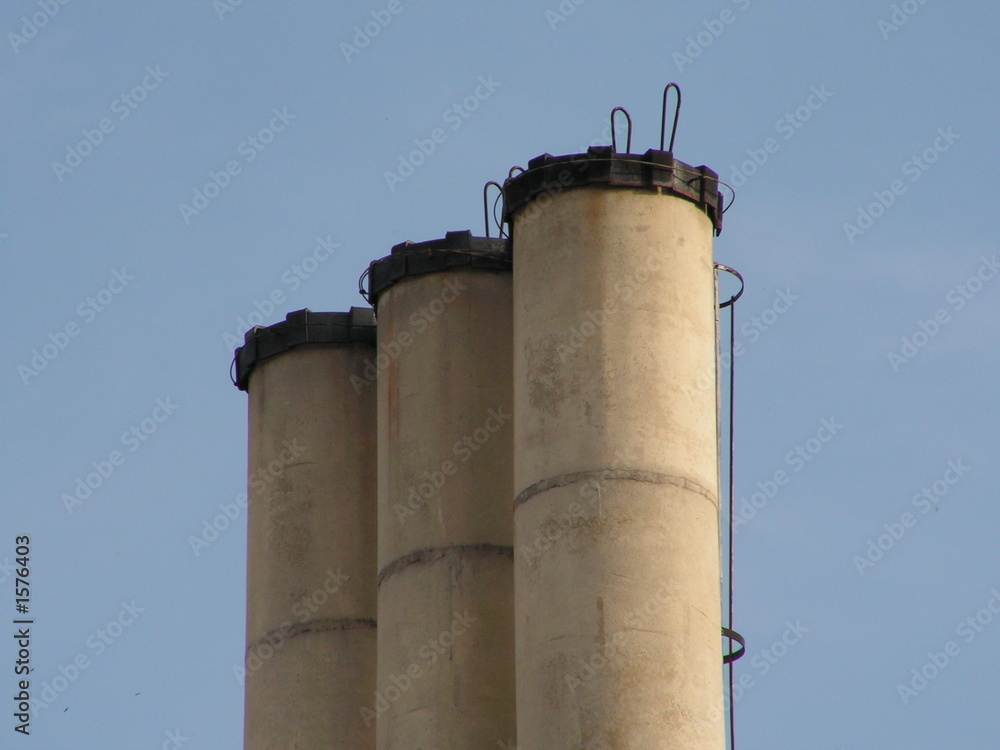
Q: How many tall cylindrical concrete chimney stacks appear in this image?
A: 3